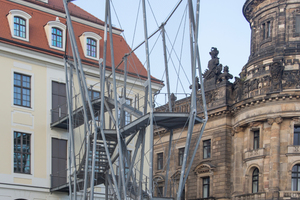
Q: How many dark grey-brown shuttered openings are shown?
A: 2